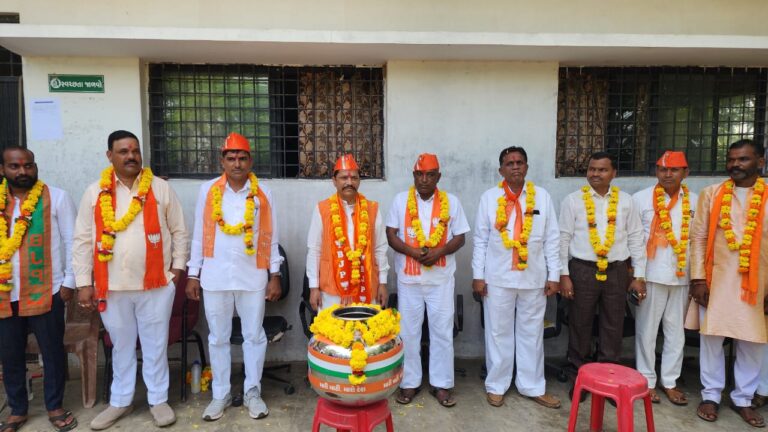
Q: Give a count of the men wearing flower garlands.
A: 9